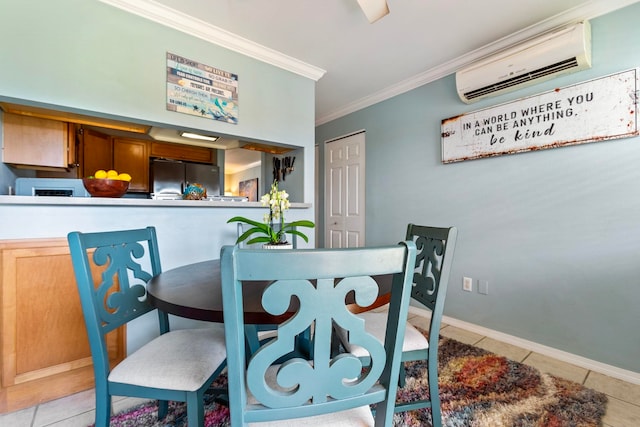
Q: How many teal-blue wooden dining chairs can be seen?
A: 4